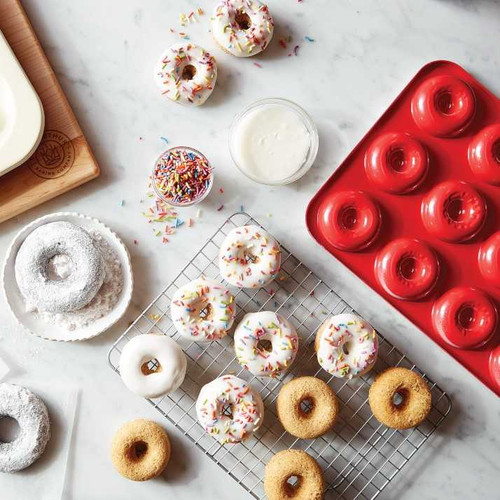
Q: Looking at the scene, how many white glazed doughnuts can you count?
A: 8